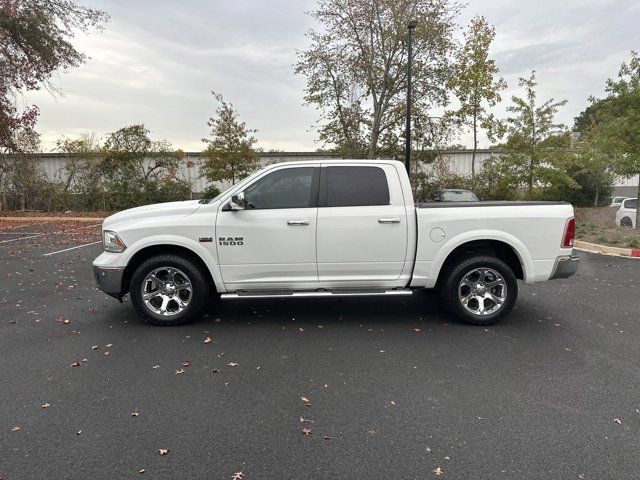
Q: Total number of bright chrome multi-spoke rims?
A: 2